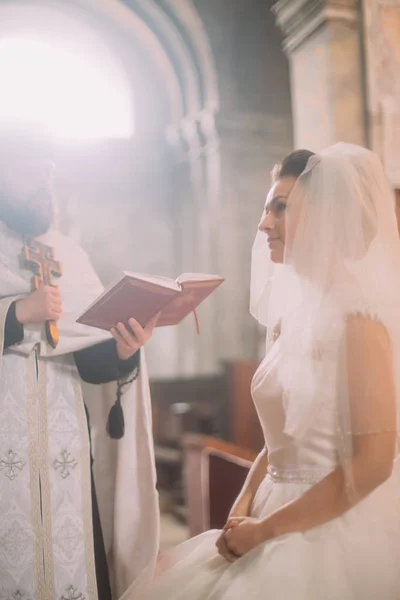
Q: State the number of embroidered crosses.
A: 4